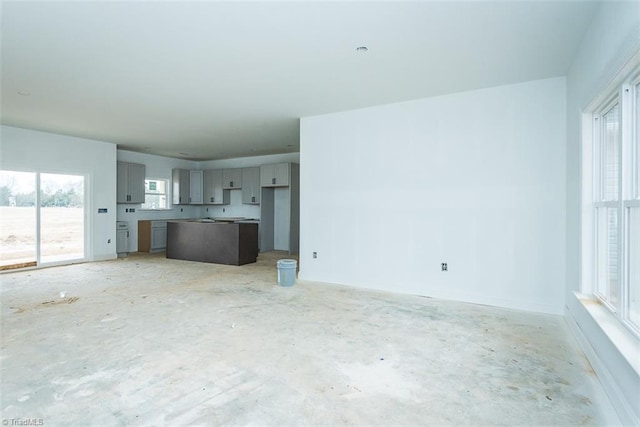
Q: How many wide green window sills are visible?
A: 0